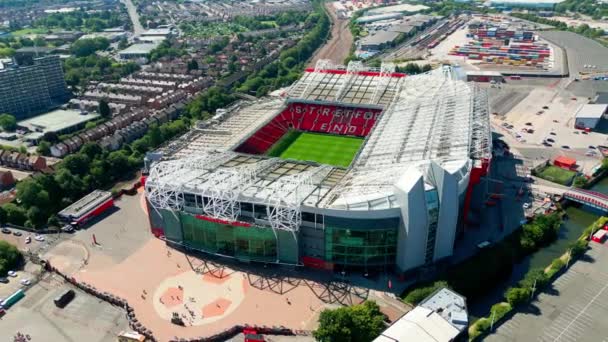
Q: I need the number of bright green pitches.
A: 1